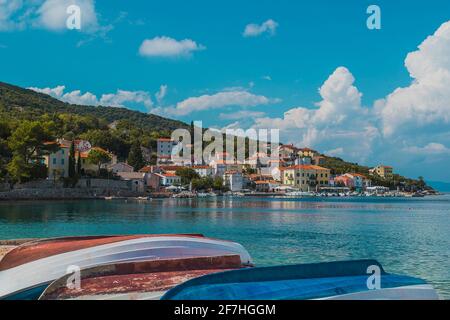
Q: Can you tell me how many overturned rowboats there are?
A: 3